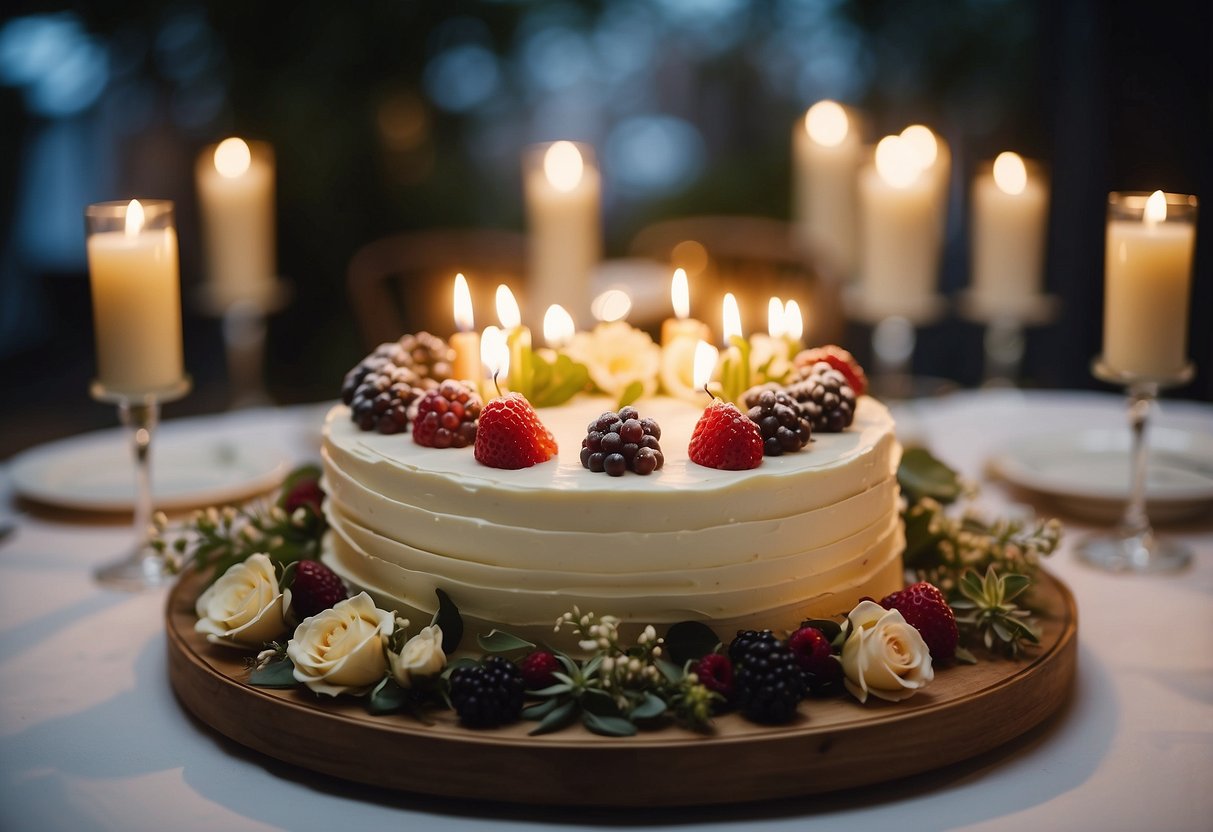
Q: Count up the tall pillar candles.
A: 8